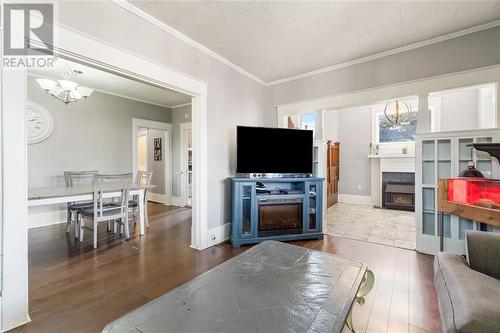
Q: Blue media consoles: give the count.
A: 1